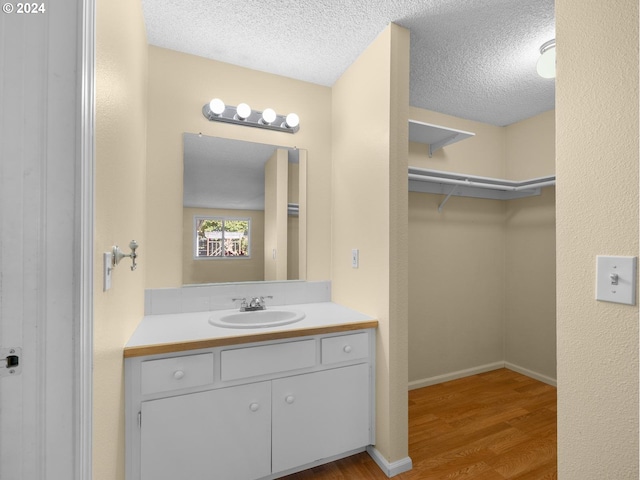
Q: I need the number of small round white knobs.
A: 4